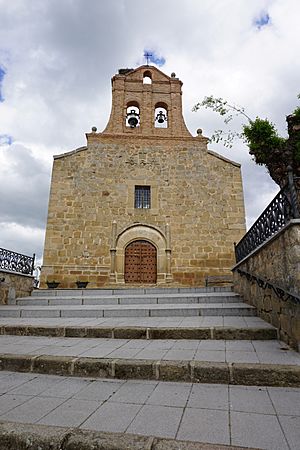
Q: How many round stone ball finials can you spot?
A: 3